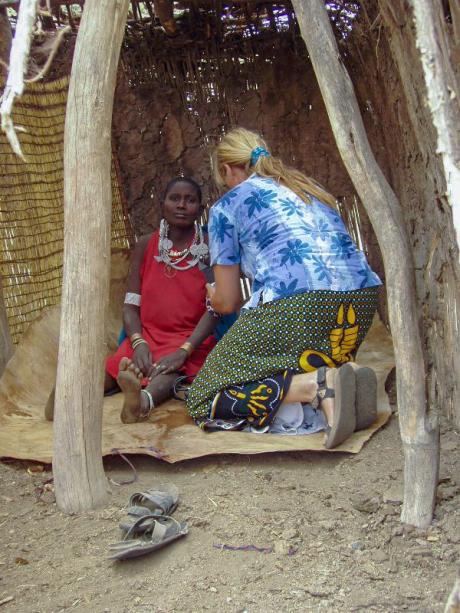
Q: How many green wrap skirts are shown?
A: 1